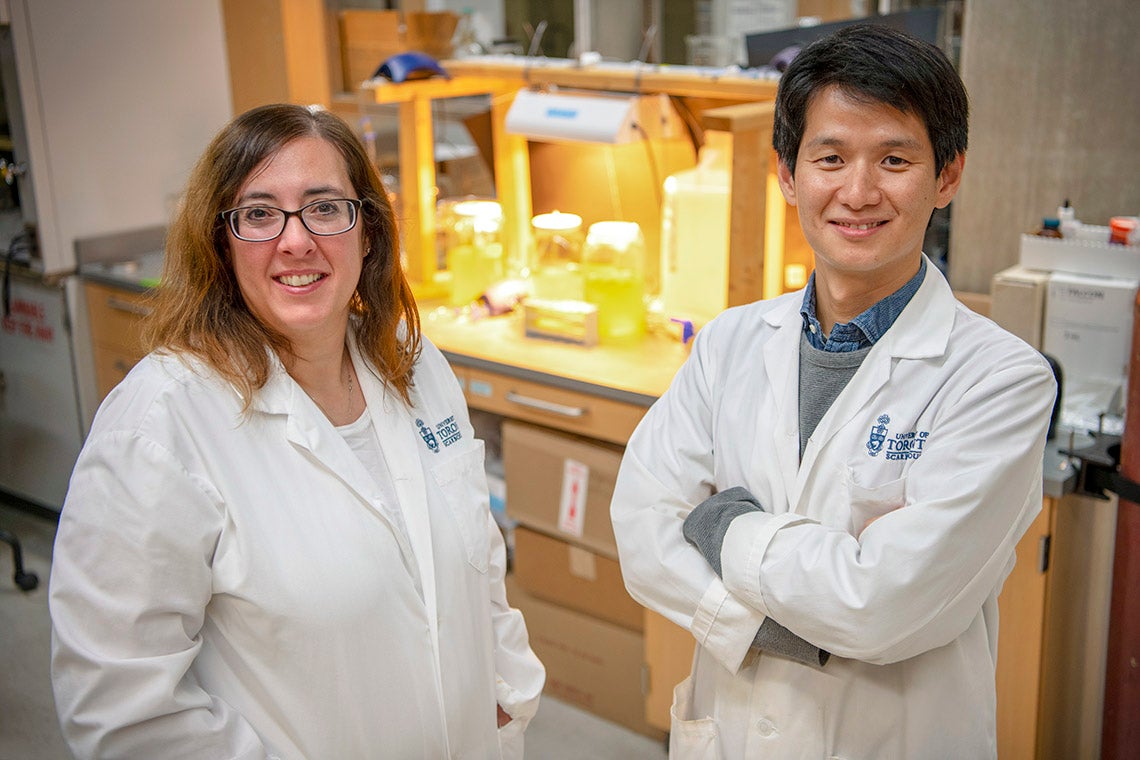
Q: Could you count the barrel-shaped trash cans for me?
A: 0